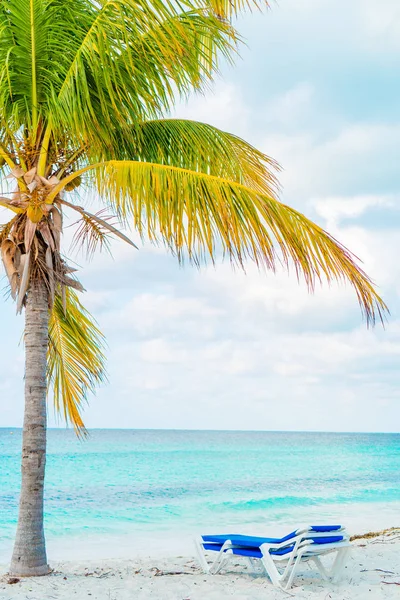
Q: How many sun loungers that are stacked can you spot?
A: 2